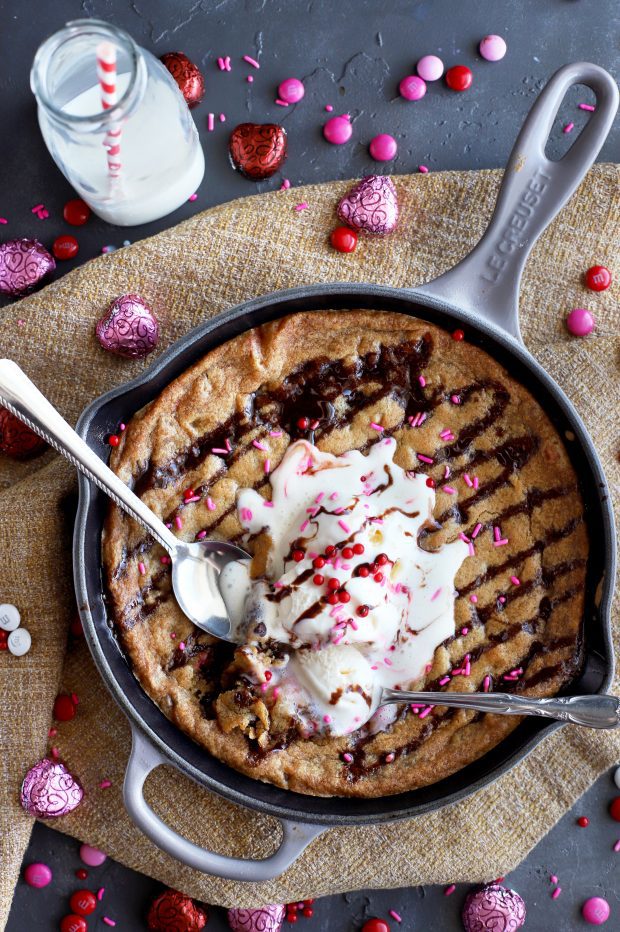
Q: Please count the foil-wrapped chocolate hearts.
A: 10